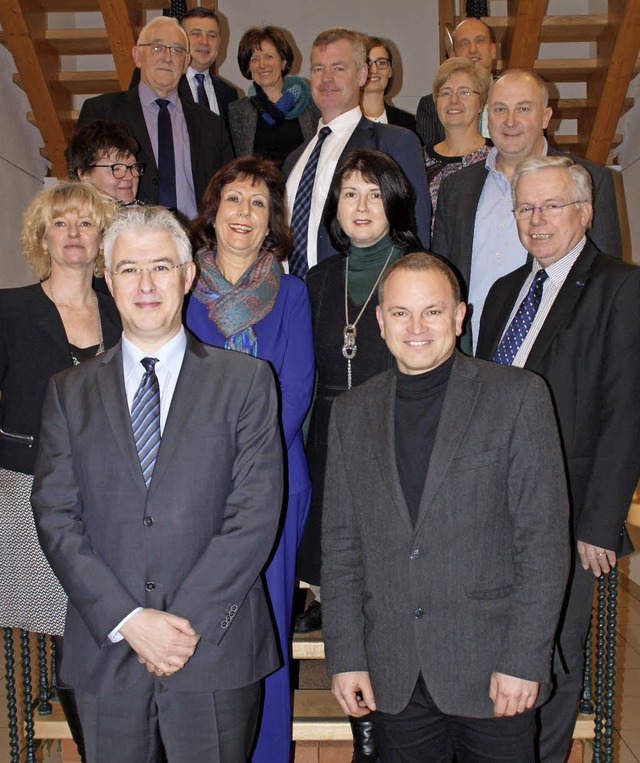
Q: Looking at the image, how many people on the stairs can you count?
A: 15